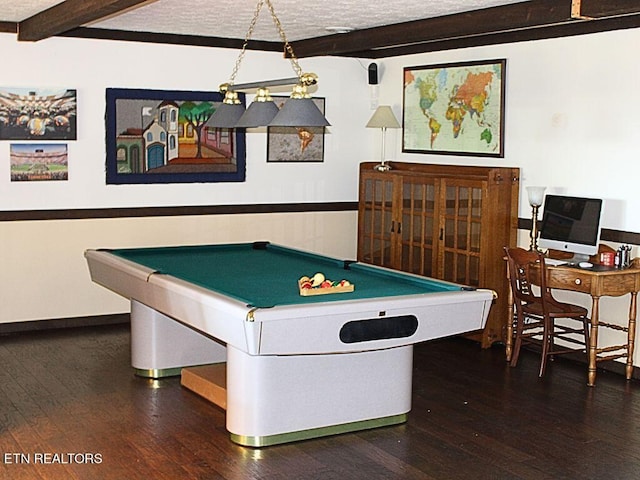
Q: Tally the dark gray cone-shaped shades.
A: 3